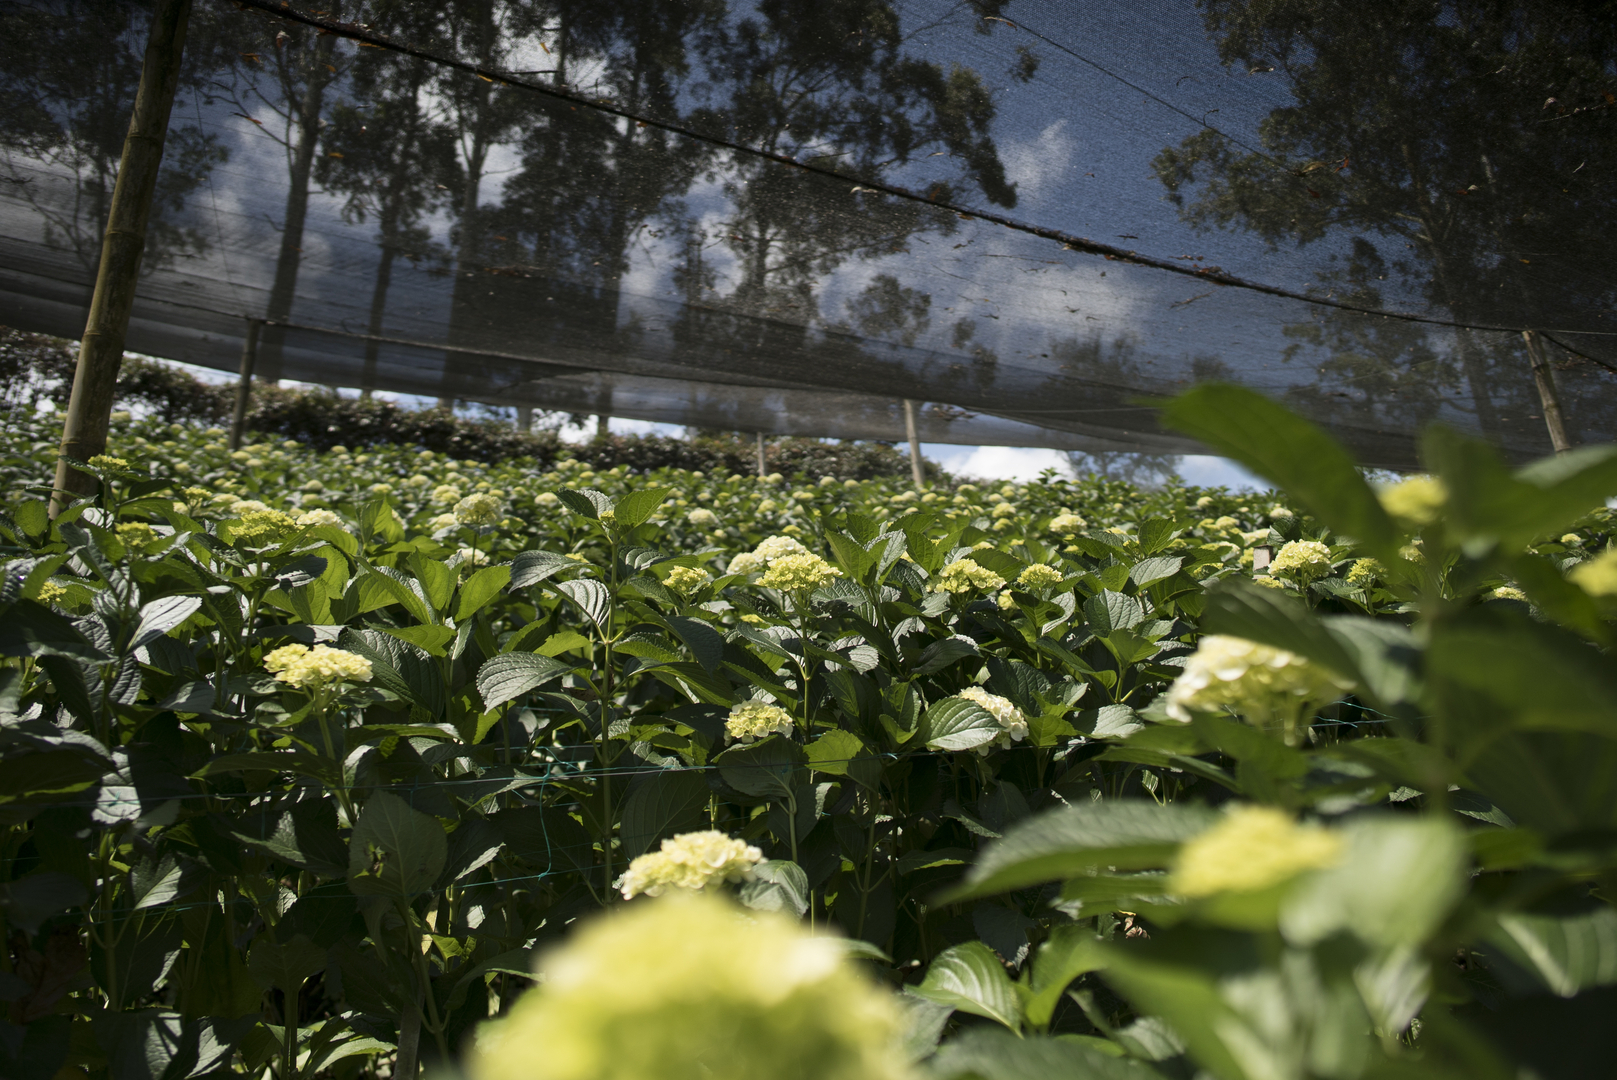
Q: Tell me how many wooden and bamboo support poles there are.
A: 5